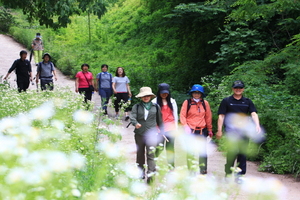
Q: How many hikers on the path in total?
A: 10